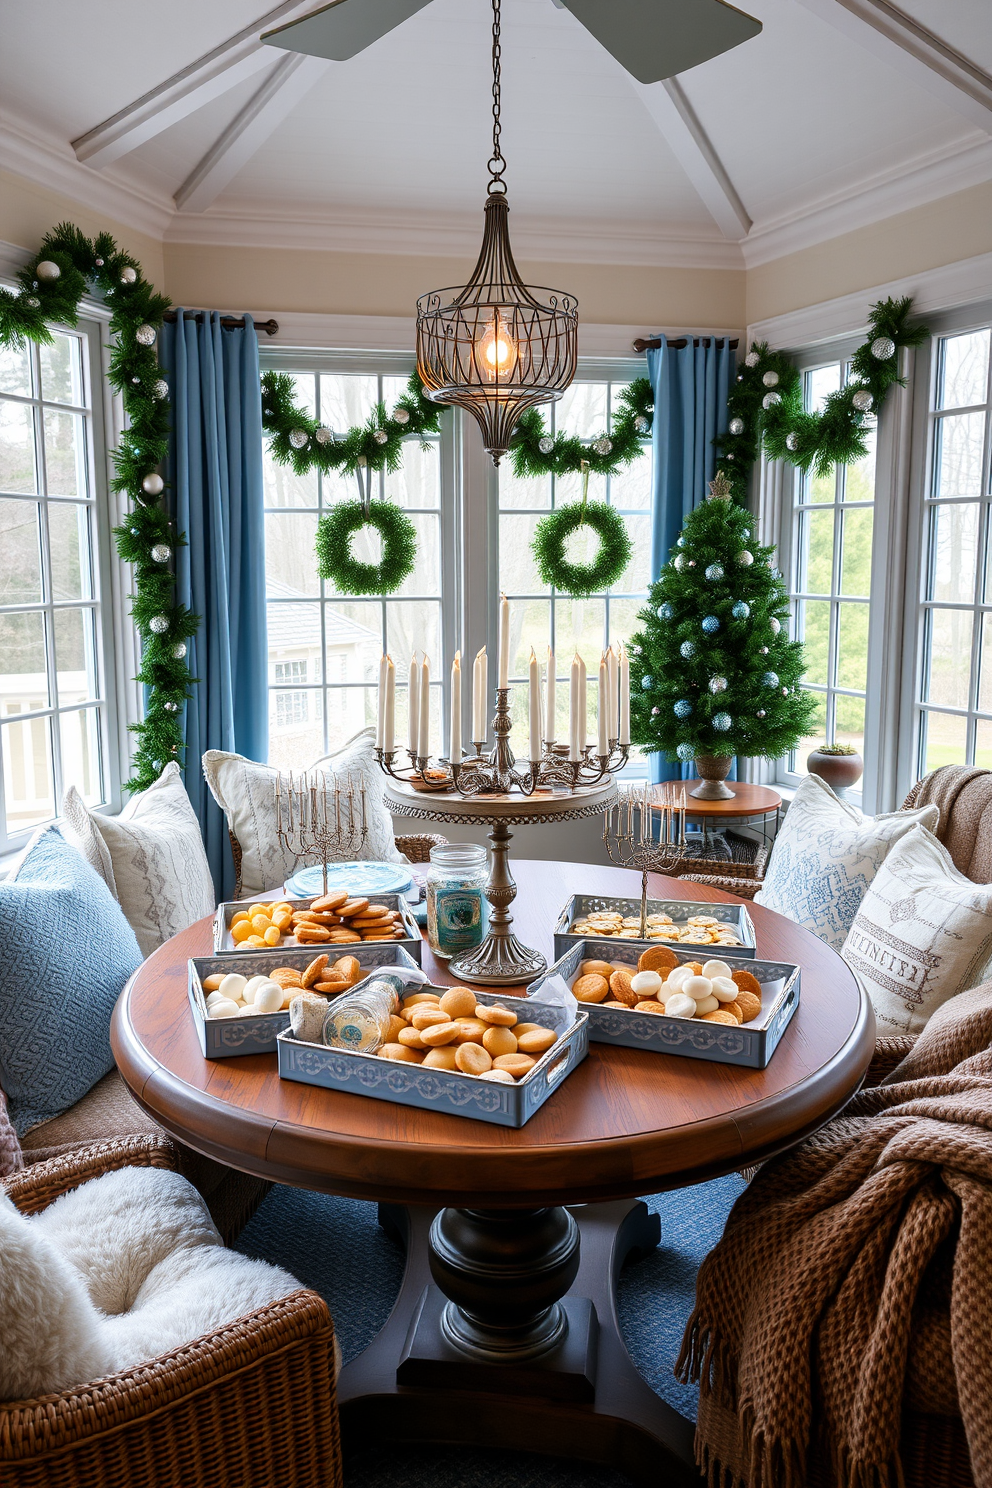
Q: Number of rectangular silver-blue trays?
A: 5